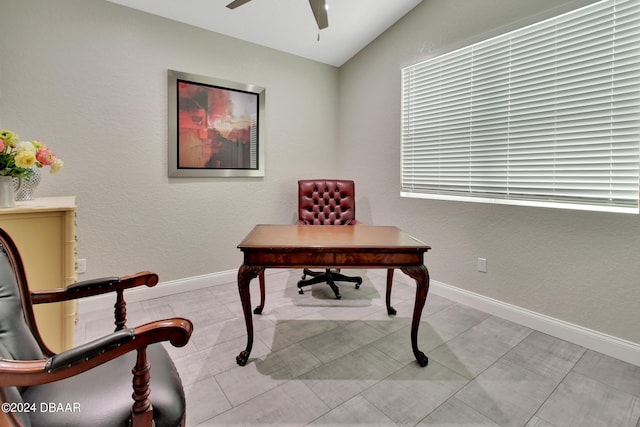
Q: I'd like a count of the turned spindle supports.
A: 2